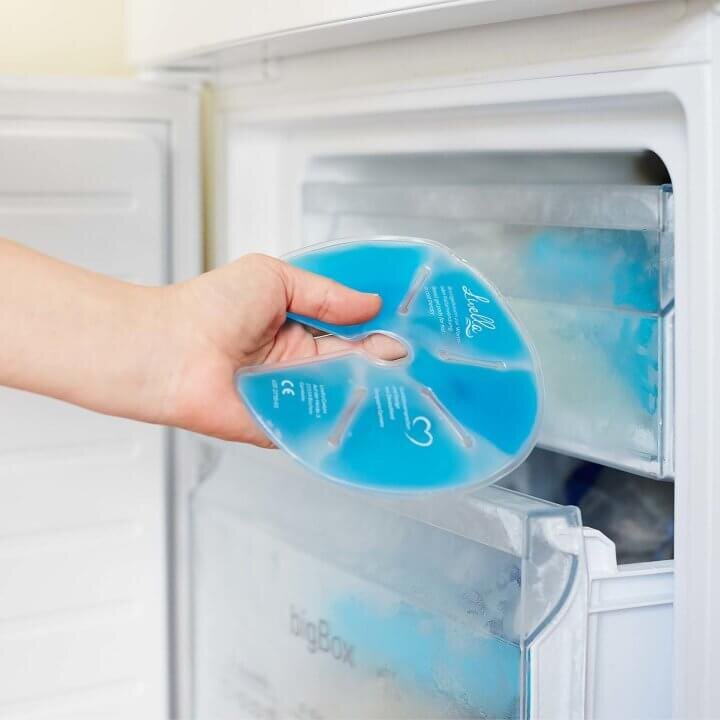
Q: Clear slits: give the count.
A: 4